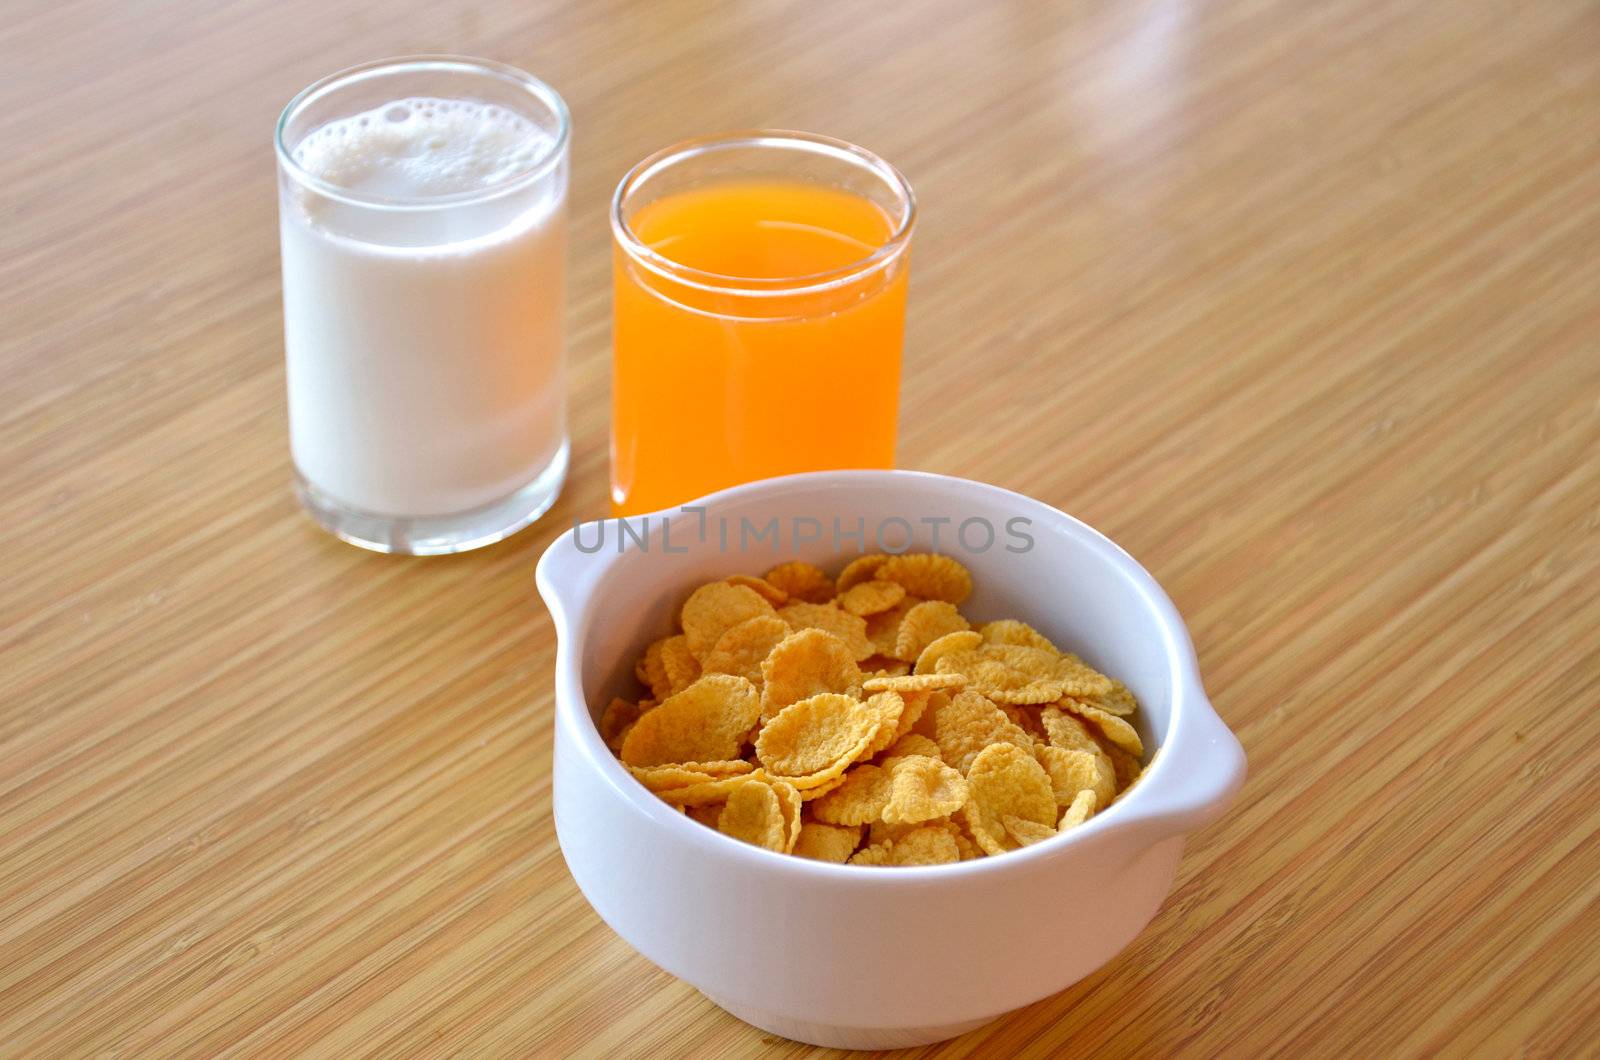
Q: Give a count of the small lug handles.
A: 2